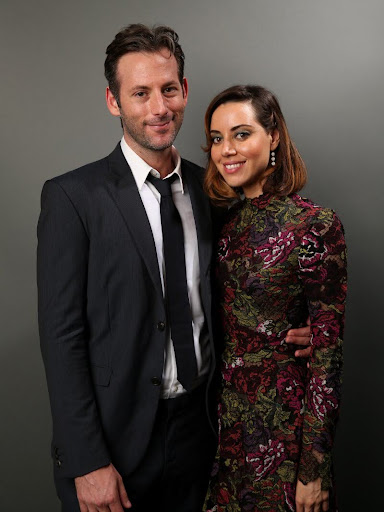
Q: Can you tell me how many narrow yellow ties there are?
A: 0